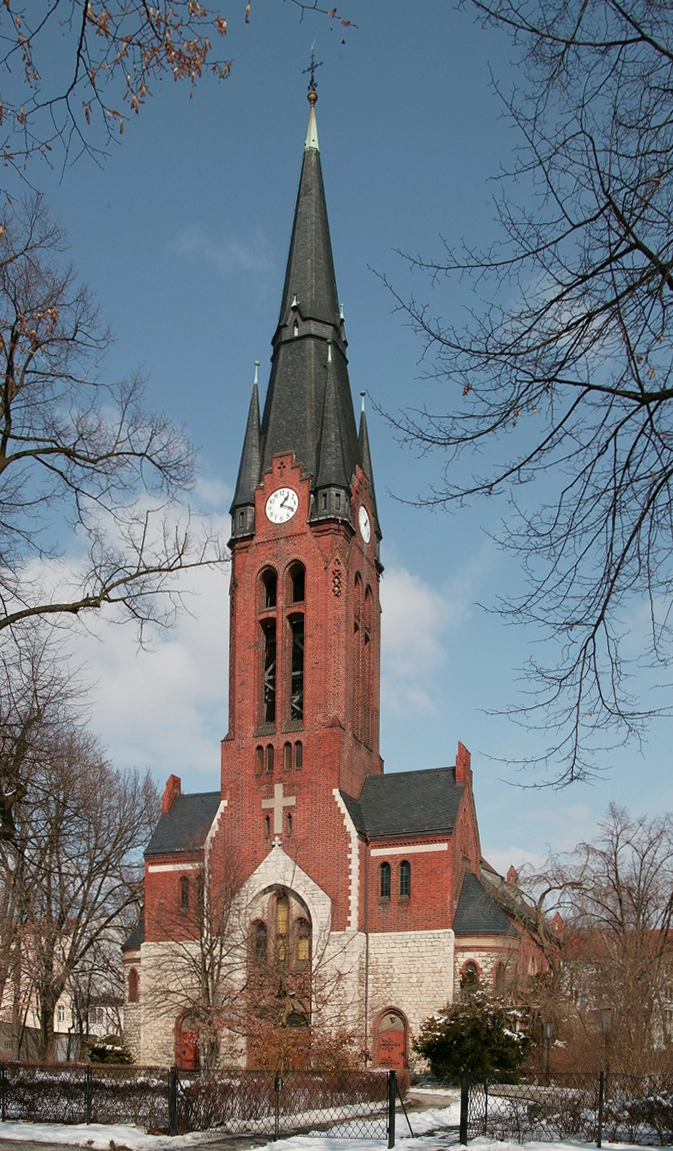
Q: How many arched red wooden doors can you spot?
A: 2